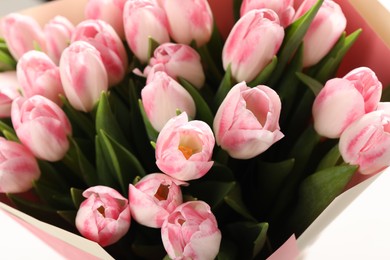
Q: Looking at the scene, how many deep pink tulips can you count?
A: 0